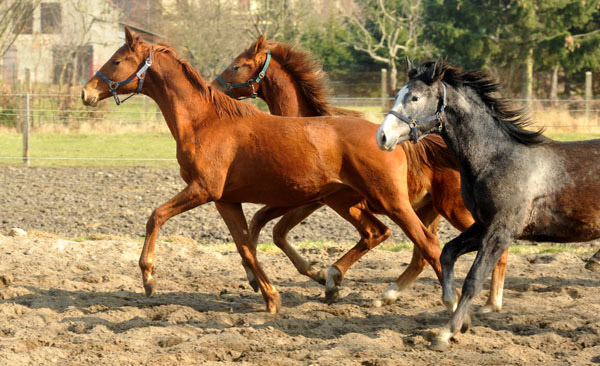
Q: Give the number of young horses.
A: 3